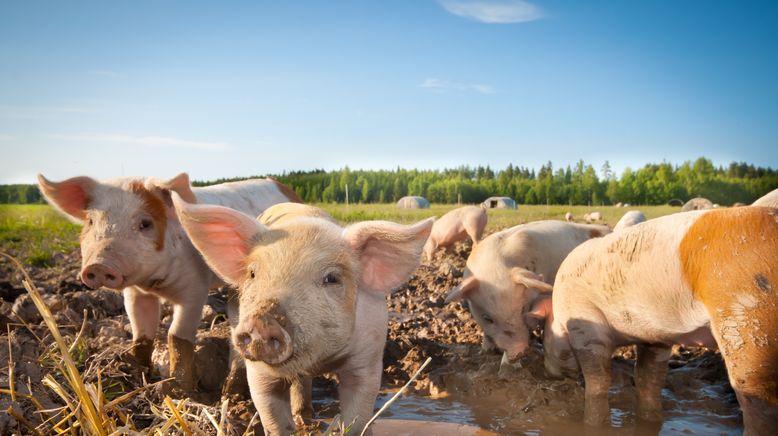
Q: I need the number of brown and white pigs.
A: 2